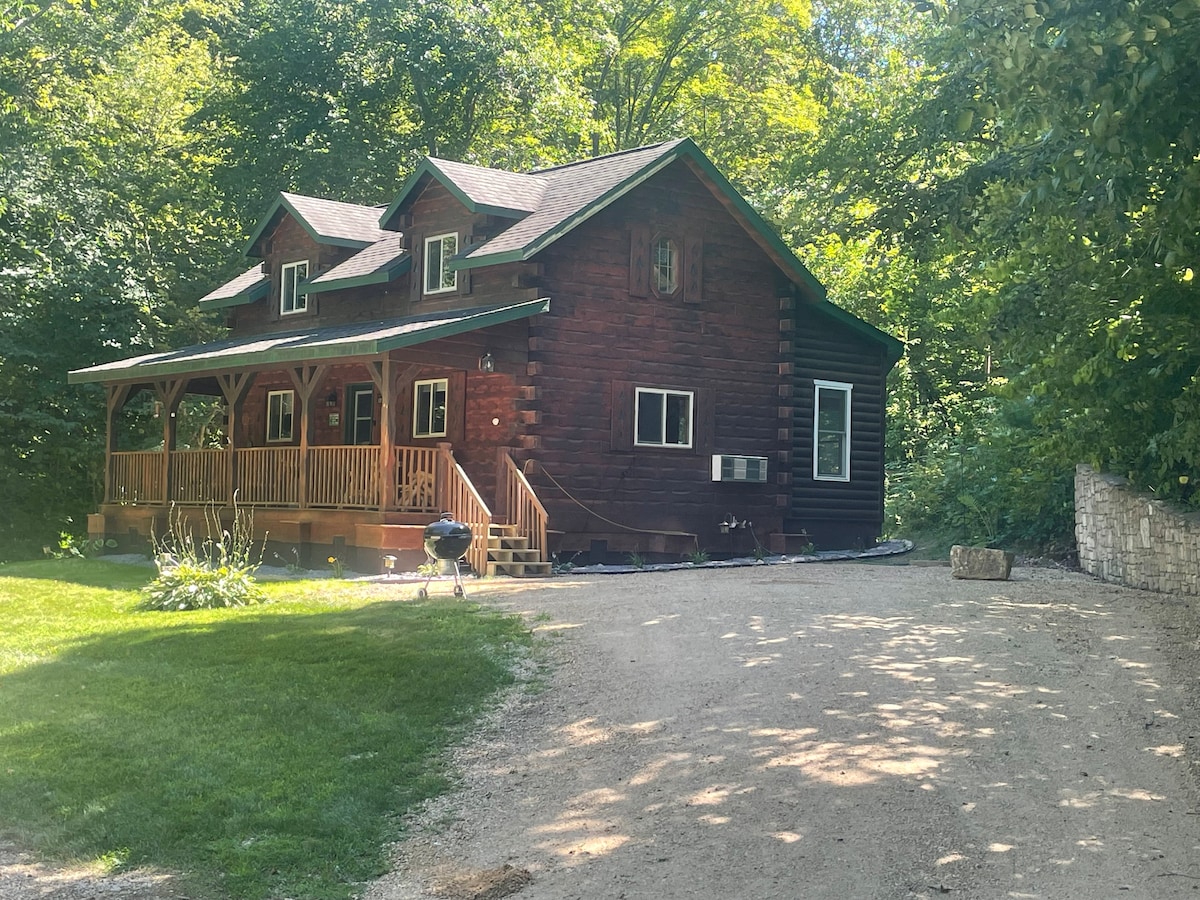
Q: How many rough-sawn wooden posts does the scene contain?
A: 5